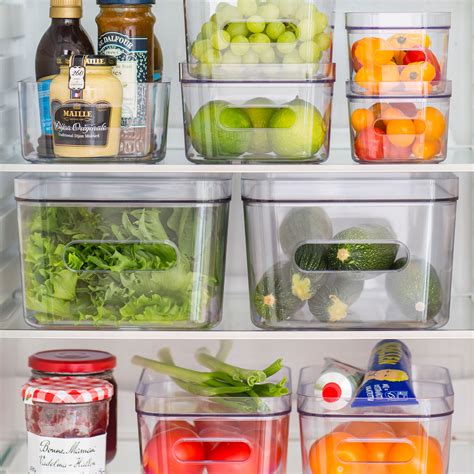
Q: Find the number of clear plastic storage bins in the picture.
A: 9